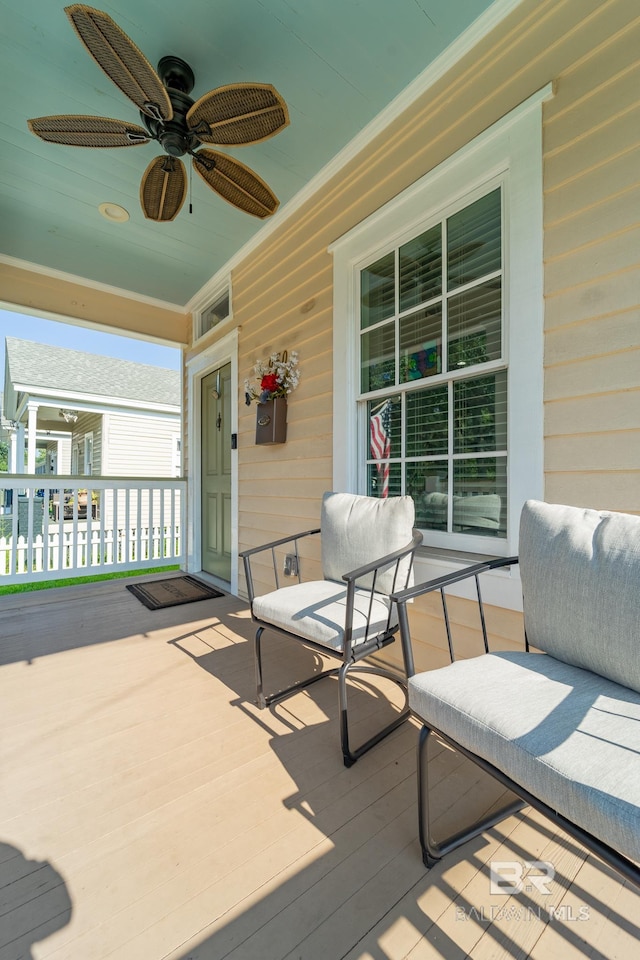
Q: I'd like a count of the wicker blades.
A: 5